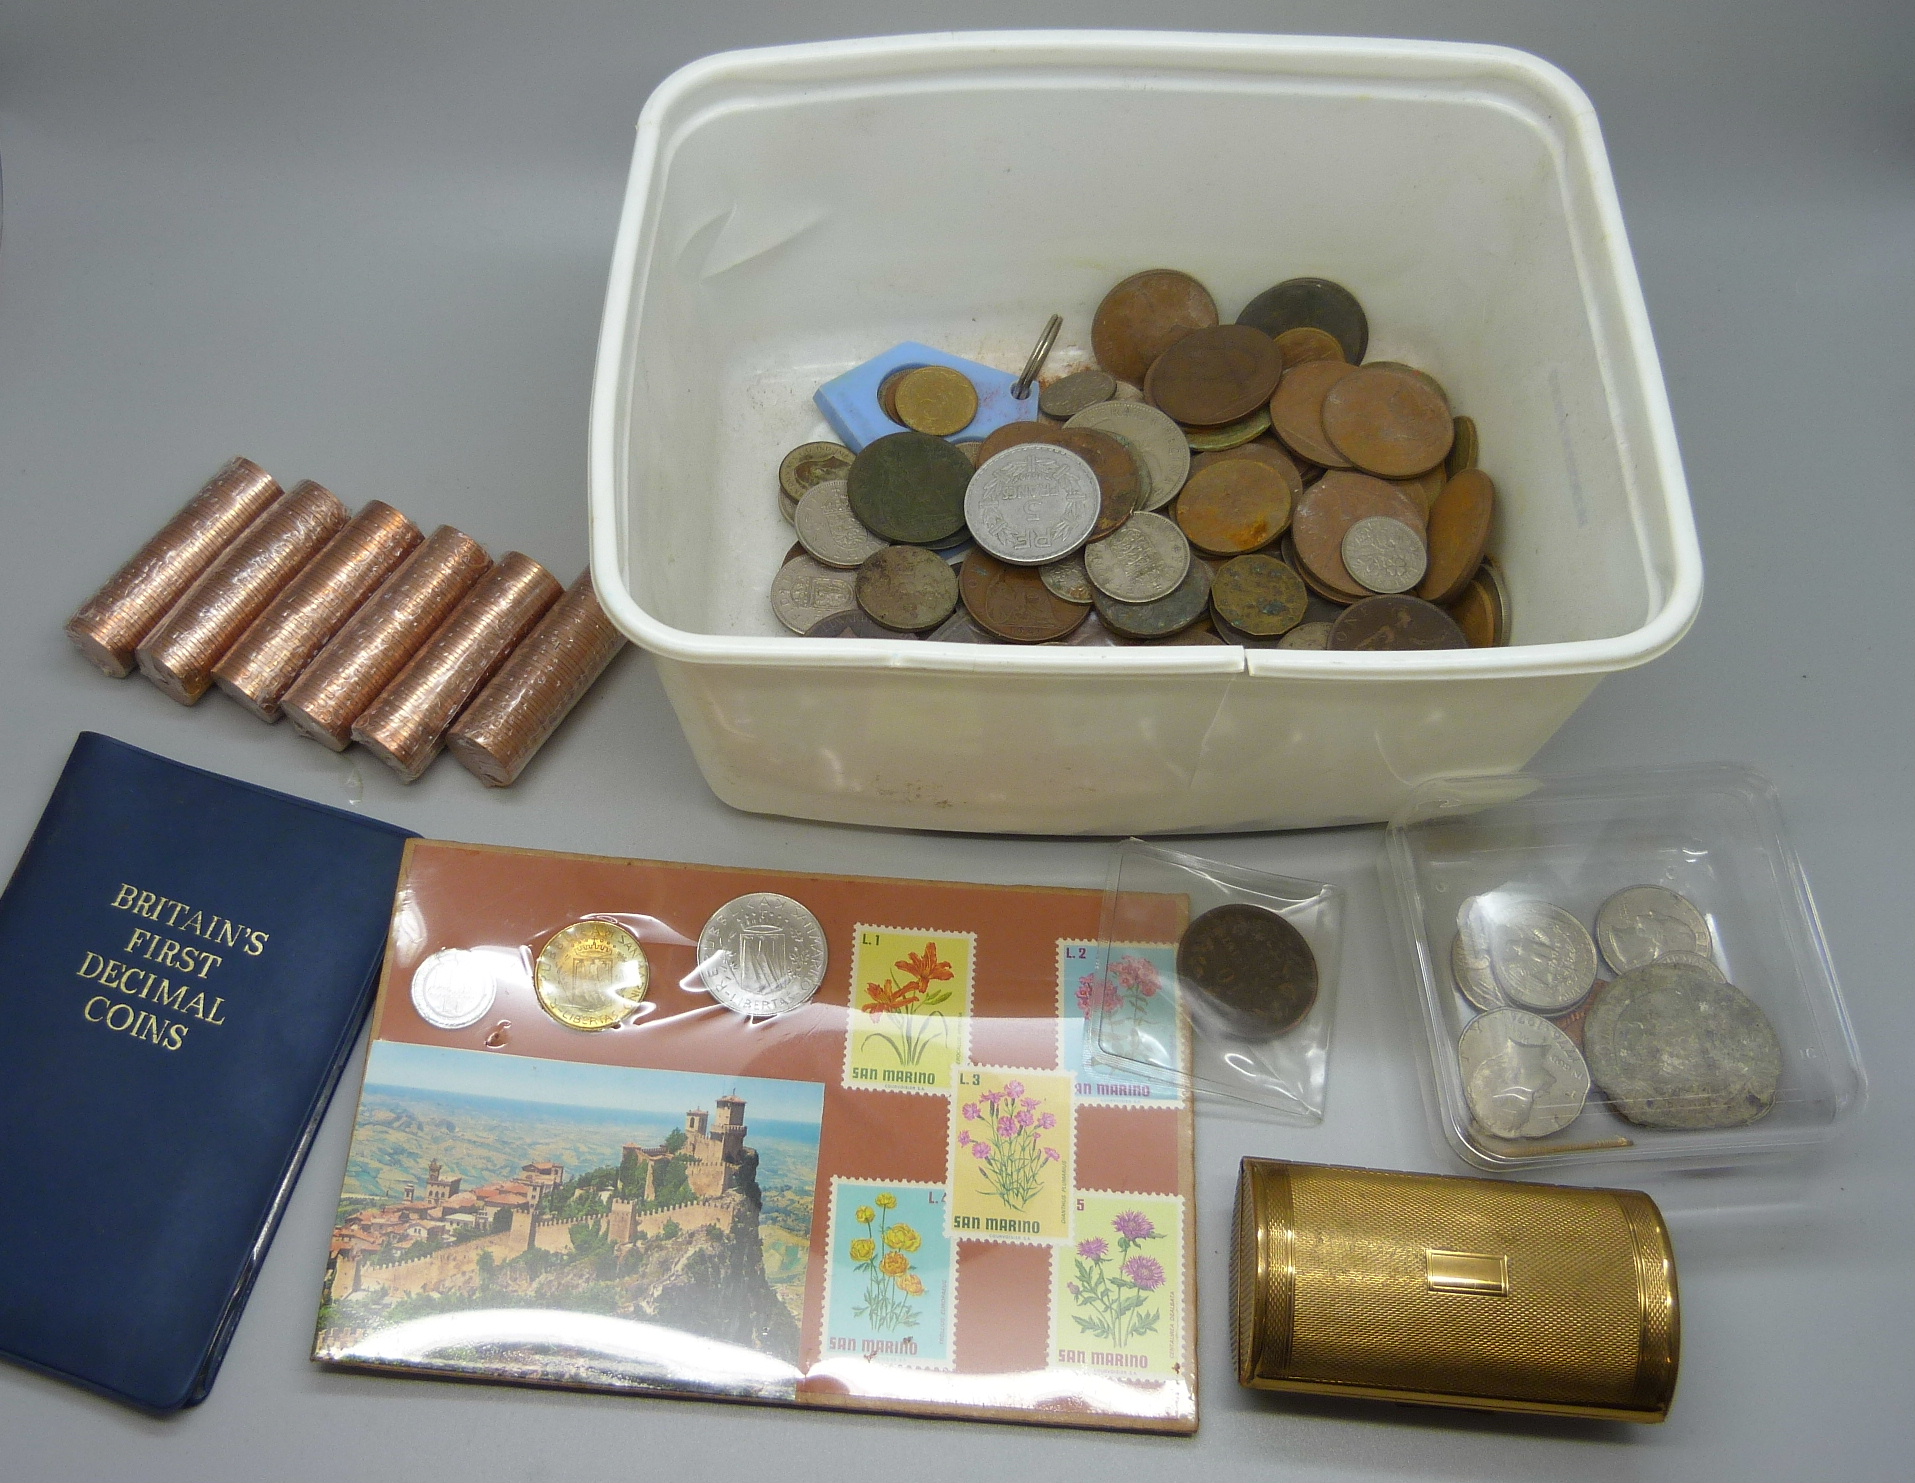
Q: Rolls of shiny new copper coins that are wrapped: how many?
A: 6